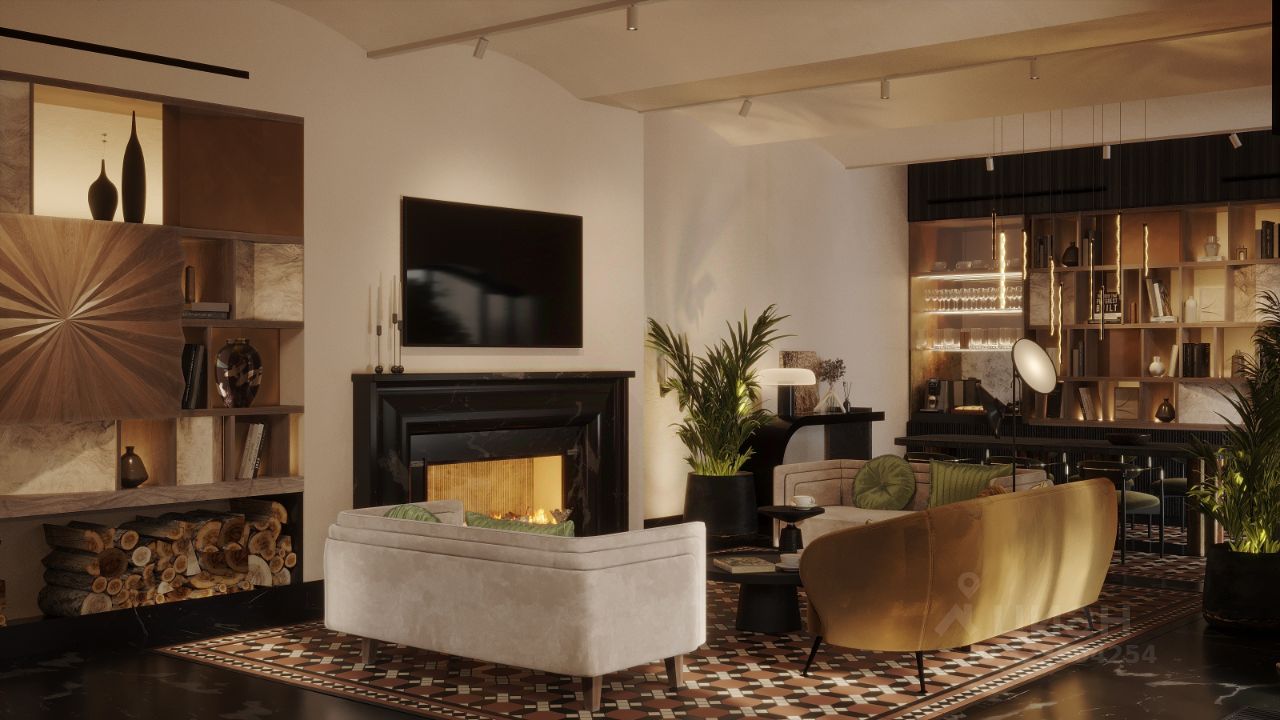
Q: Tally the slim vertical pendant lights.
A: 9